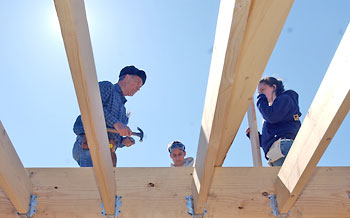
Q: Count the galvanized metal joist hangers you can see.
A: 4